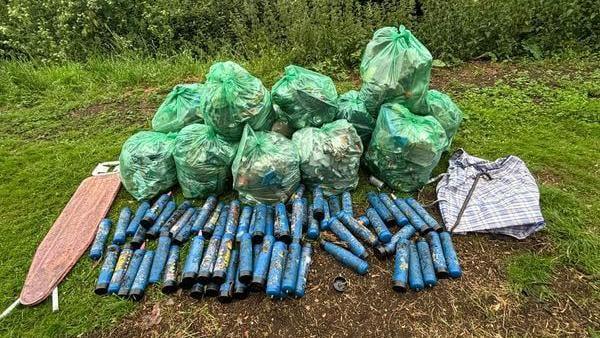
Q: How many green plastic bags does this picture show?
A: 11